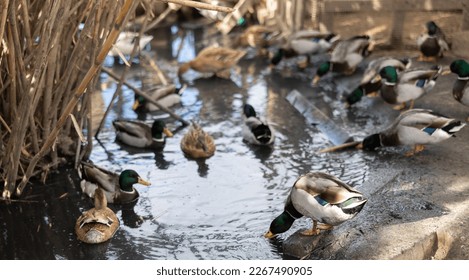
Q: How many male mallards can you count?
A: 12